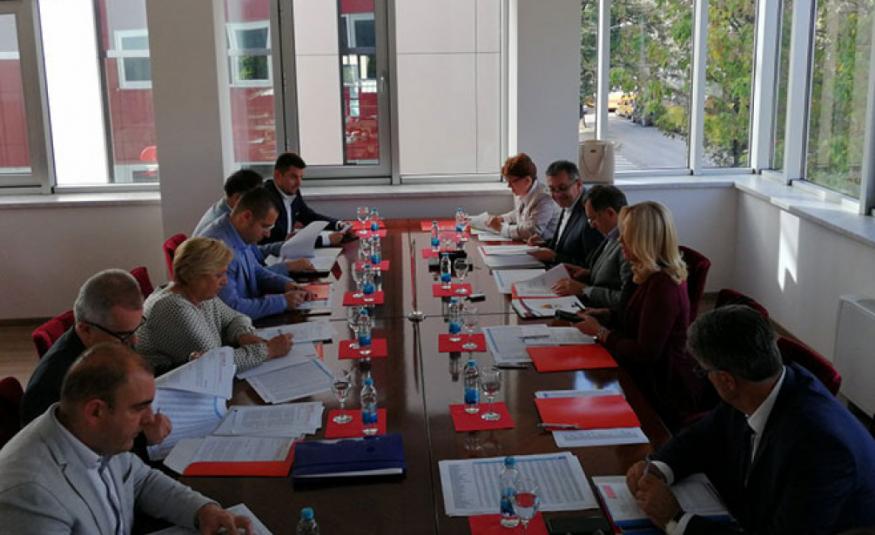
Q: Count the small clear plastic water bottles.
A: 12